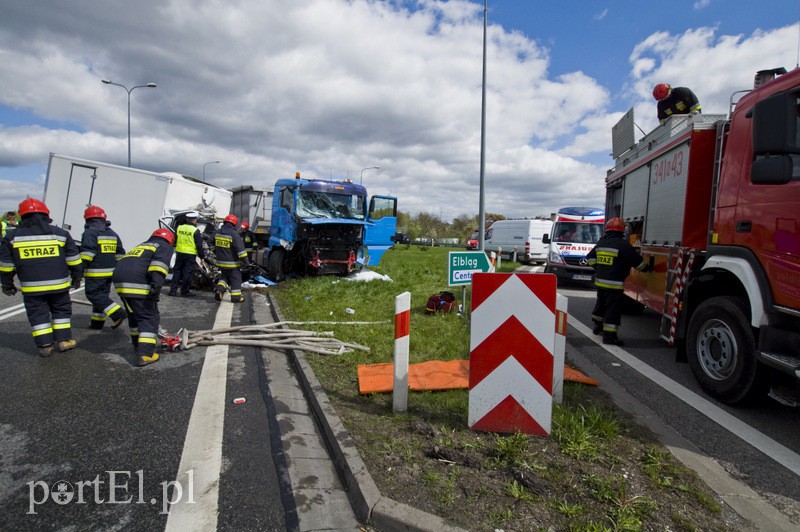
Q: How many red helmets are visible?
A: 7